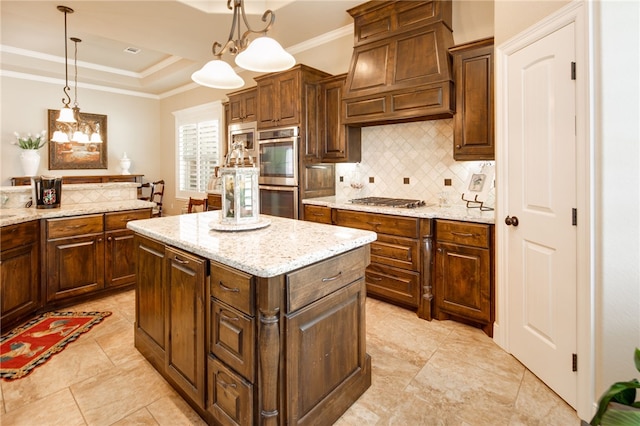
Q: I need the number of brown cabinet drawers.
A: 12